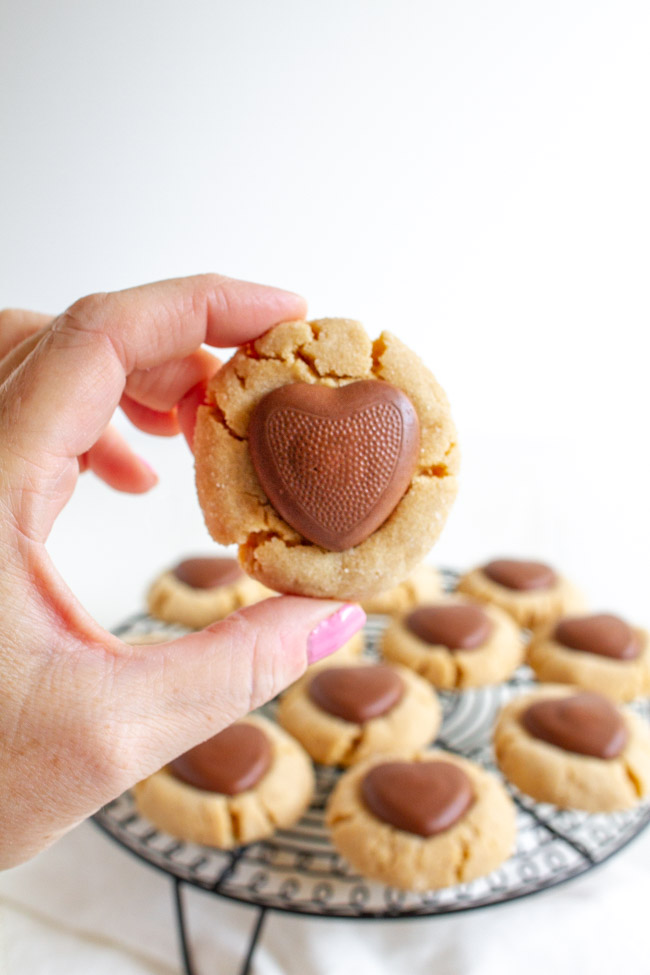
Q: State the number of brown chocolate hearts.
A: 9